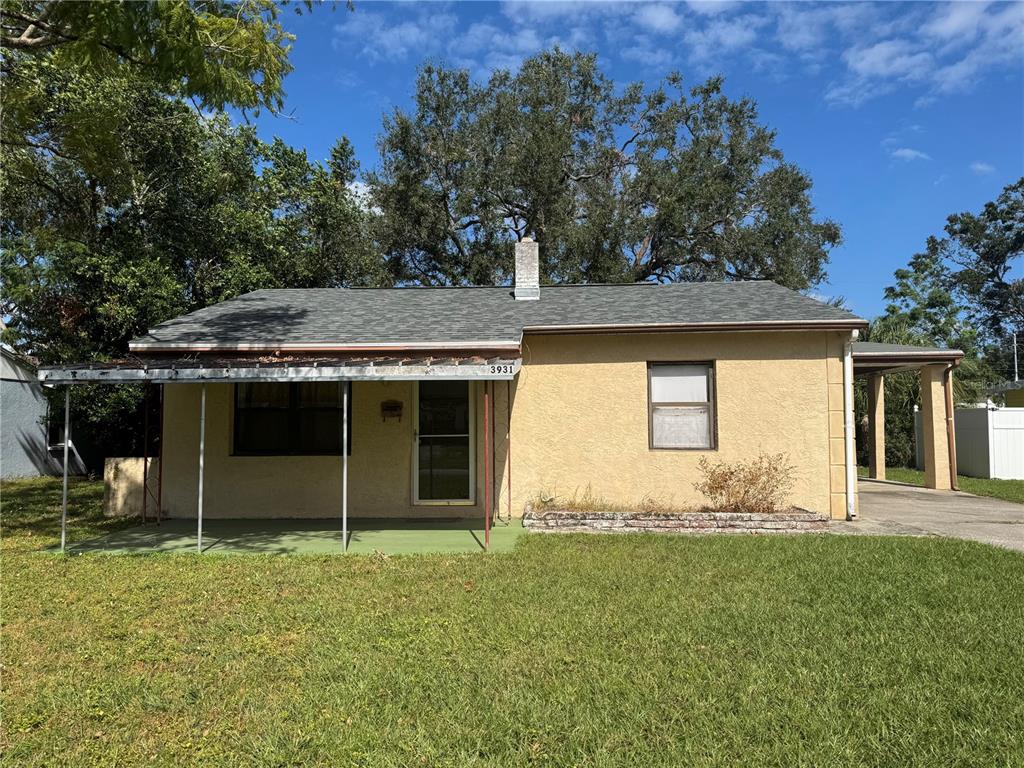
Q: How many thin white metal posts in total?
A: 3